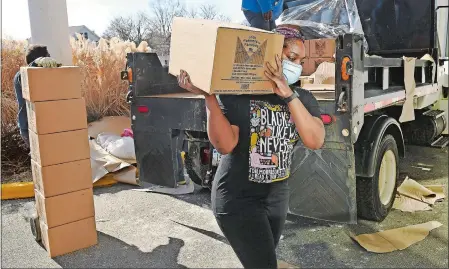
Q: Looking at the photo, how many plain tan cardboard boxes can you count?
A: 6